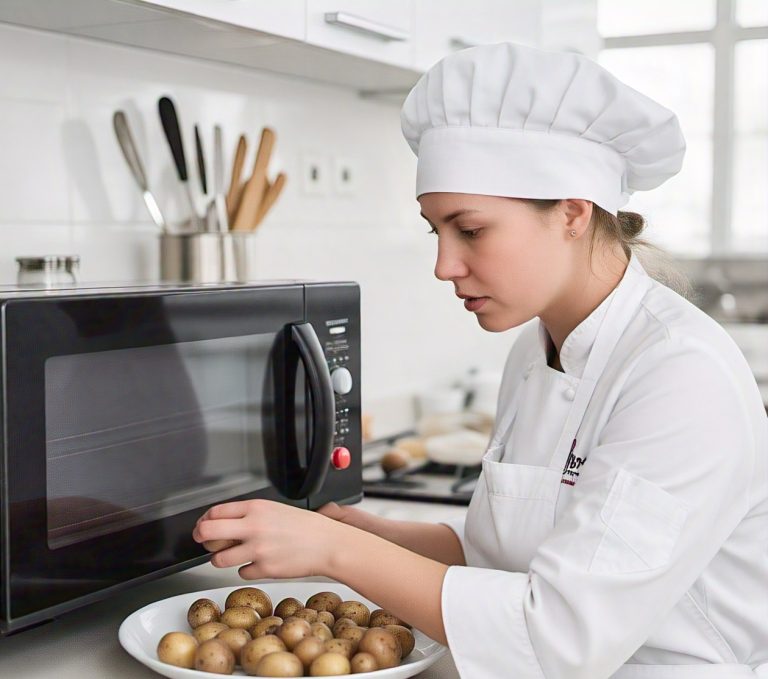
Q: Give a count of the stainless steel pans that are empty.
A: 0